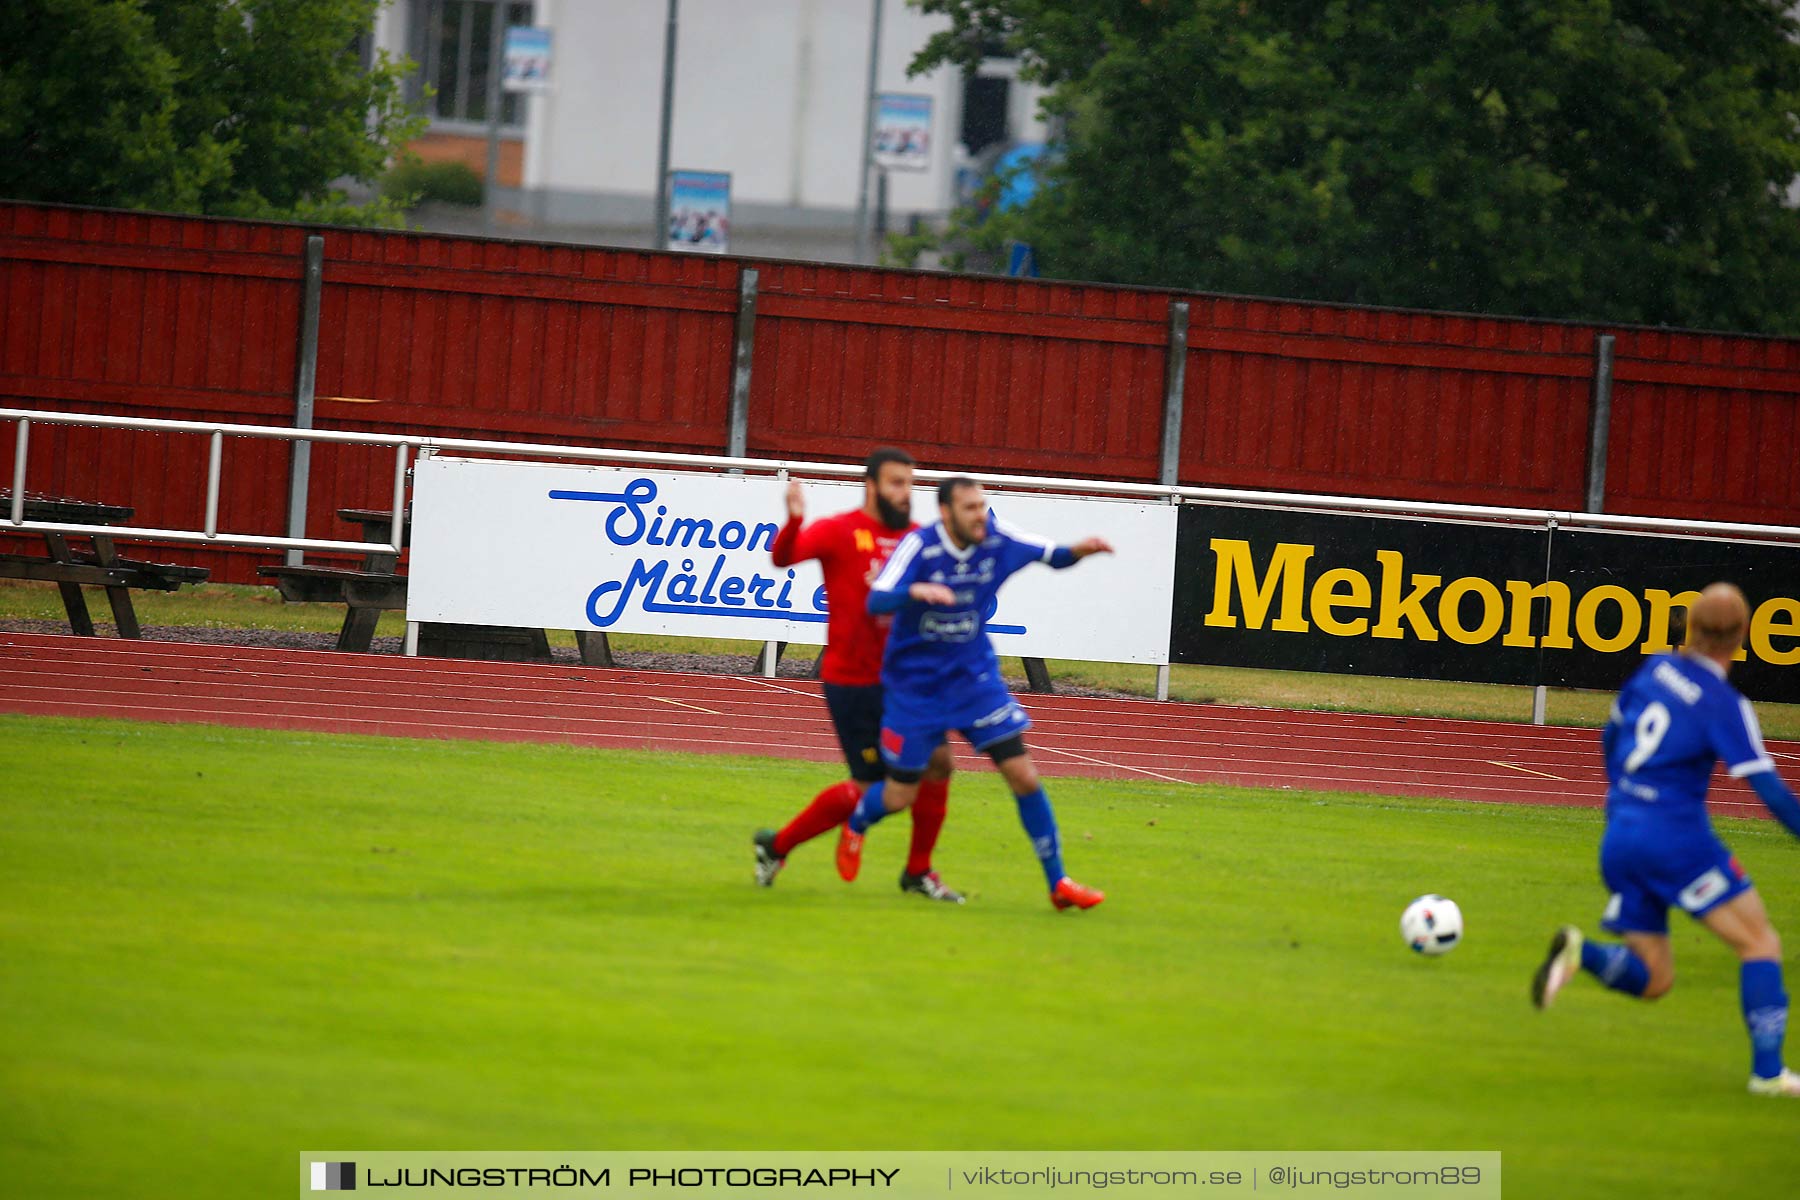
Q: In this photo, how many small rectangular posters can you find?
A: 3